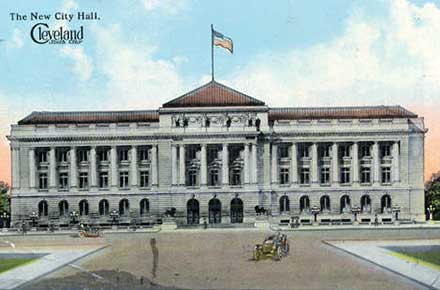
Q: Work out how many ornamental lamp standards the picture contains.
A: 8